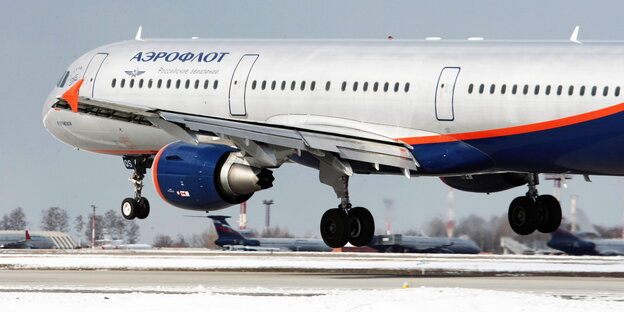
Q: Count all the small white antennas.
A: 2